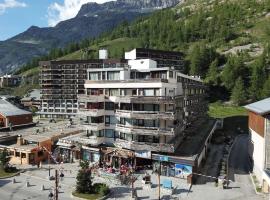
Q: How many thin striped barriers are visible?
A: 1